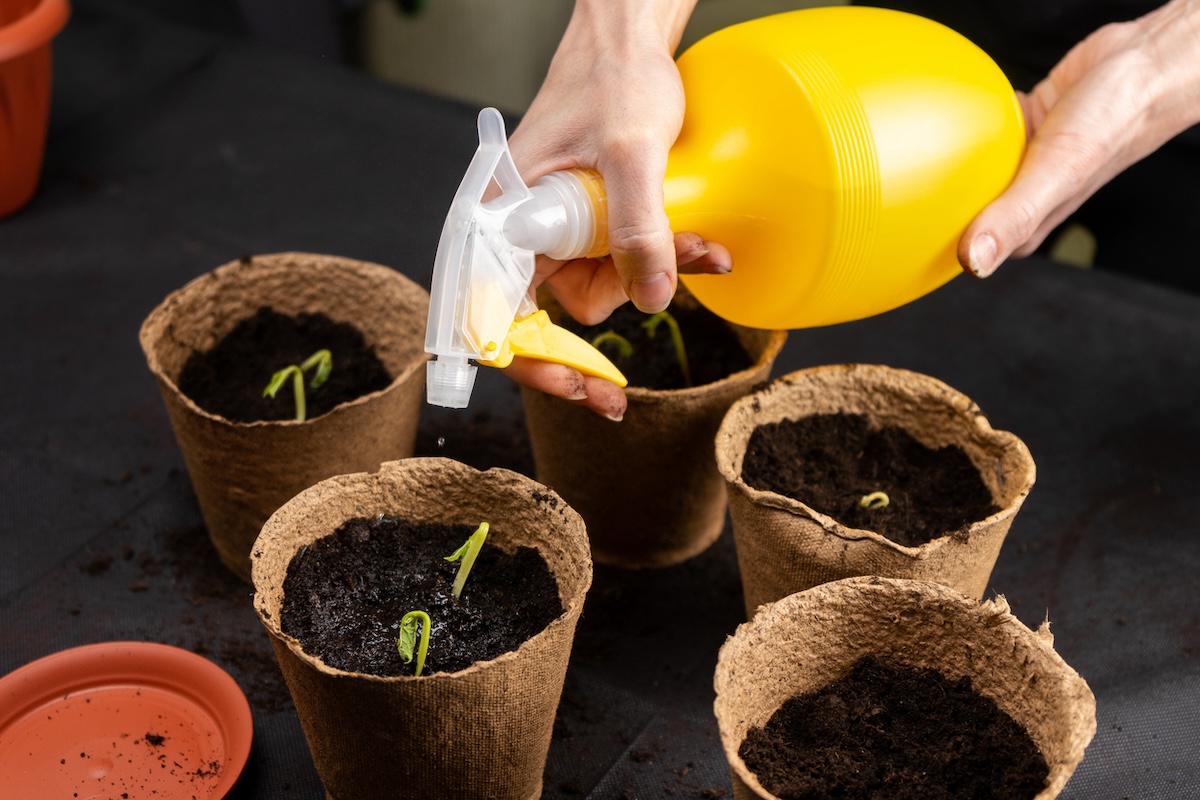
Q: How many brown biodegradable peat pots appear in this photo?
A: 5